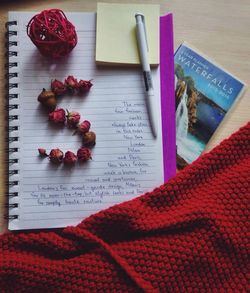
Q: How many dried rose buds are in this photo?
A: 10